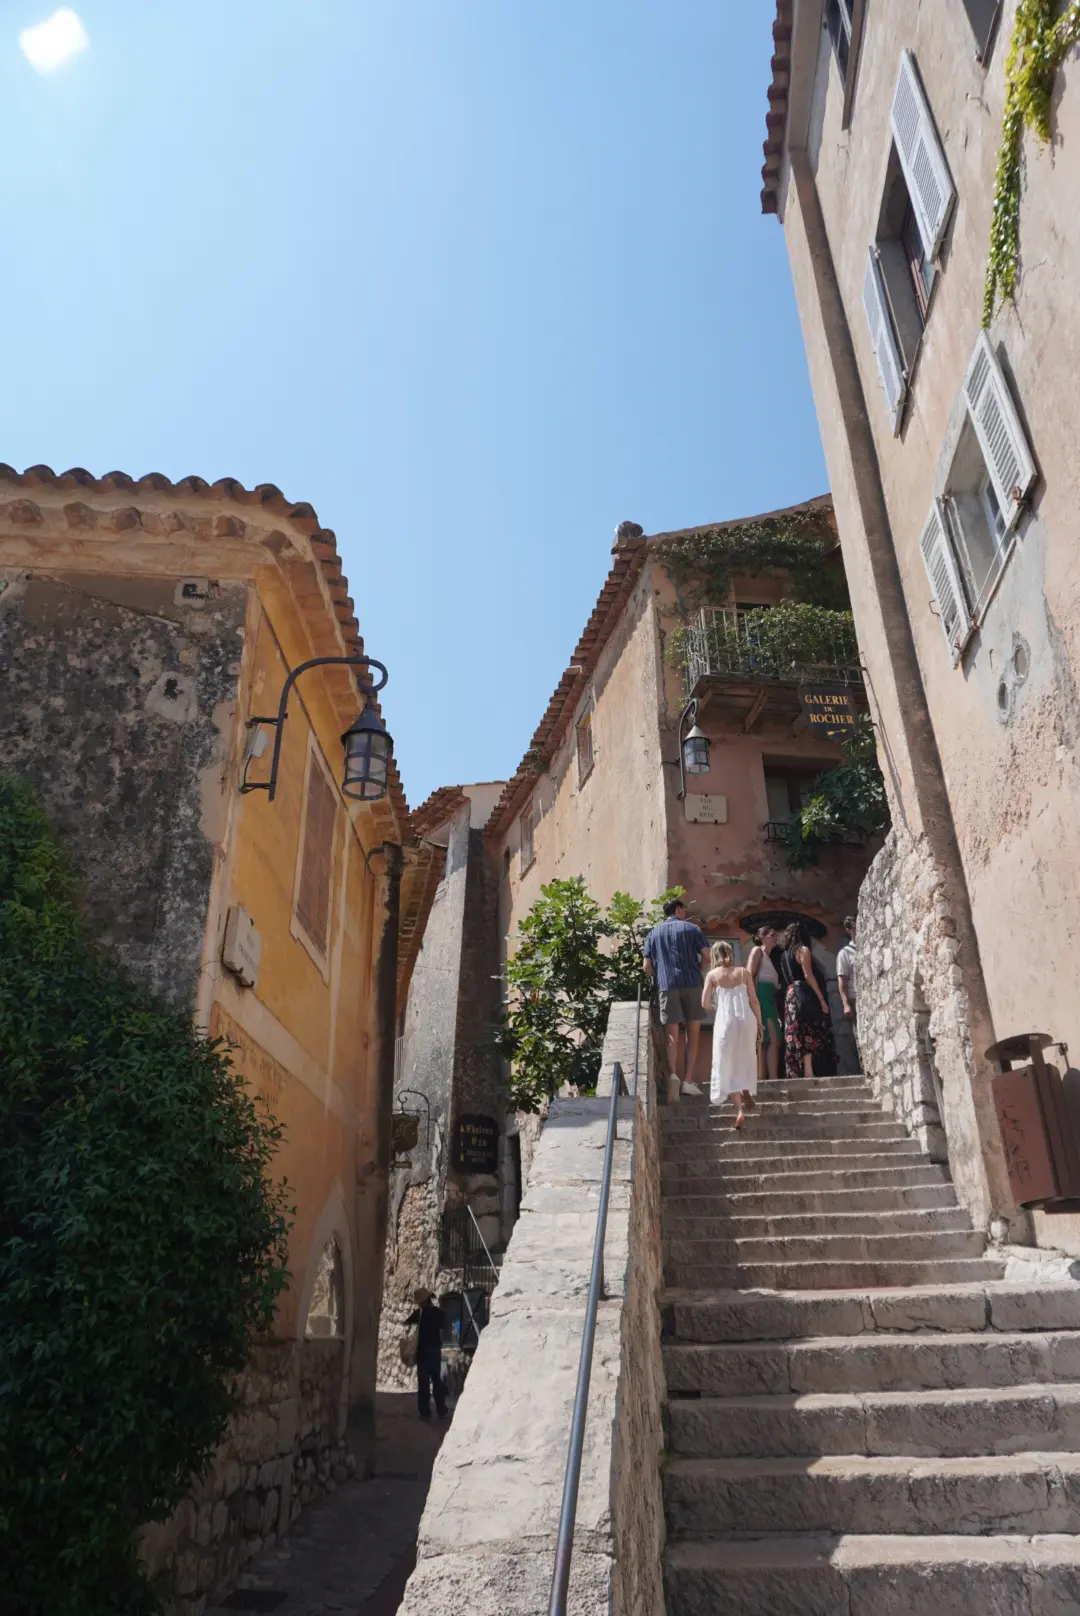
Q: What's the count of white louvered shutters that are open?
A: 4